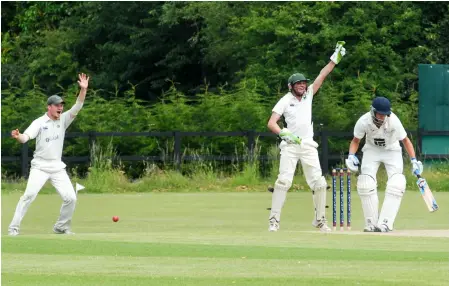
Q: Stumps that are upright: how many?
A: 3